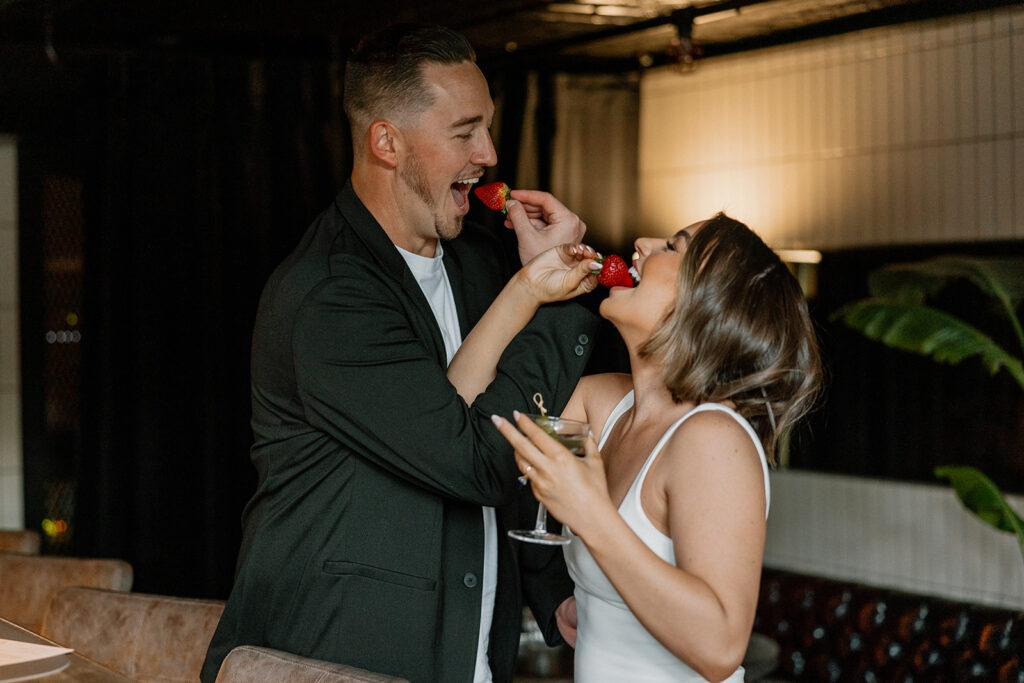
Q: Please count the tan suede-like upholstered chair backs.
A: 4